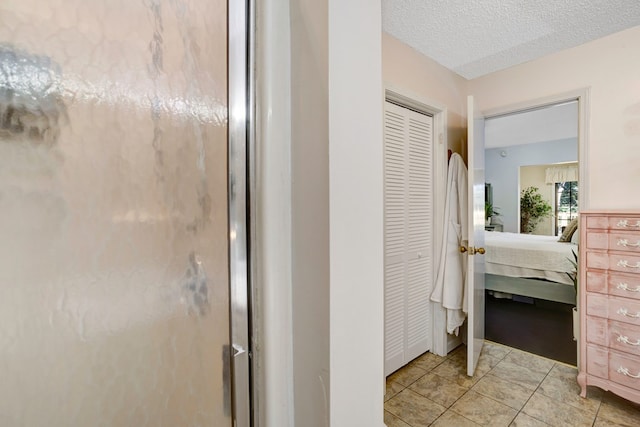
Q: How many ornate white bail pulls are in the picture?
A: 7